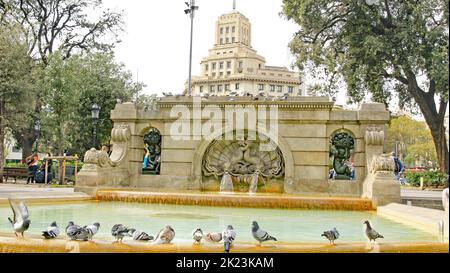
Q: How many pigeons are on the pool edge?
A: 13